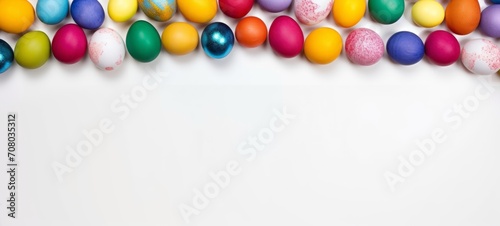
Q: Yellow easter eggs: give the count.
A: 7